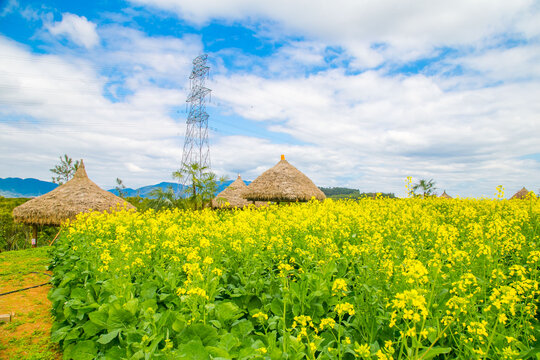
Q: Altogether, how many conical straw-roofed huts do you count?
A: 5